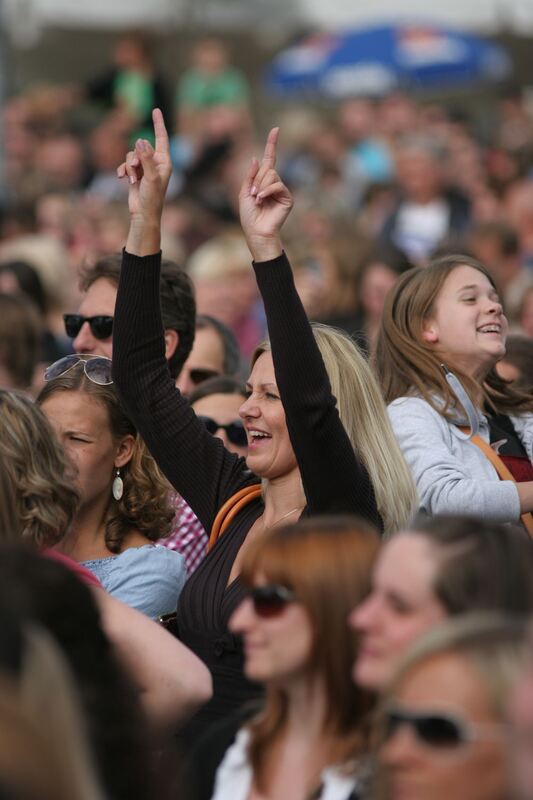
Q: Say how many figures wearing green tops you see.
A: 2